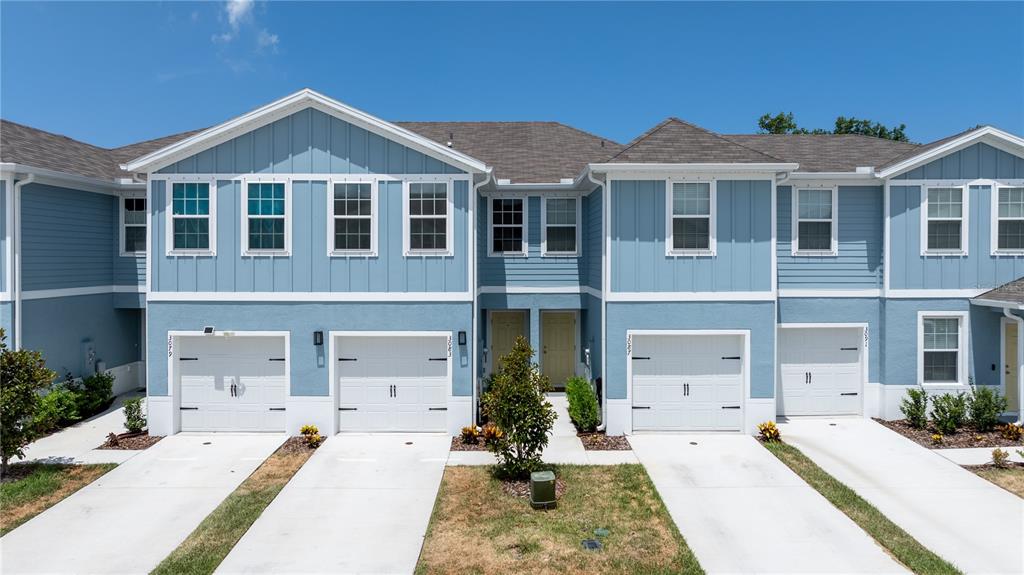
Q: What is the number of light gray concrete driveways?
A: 4